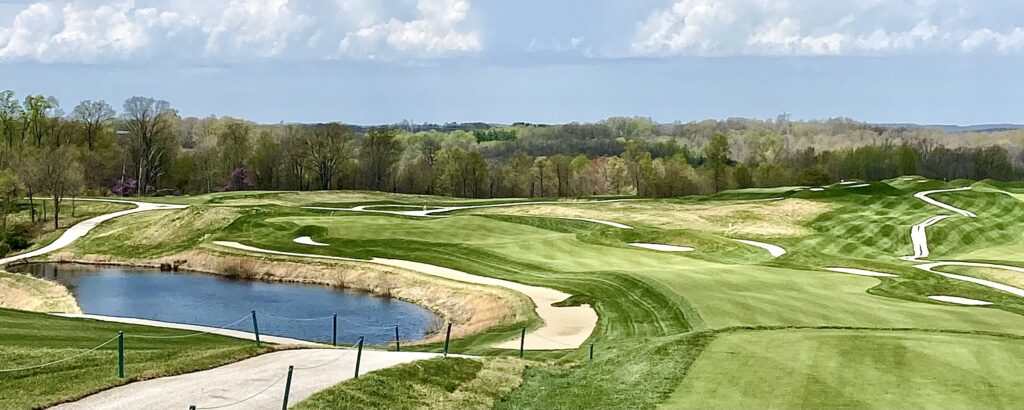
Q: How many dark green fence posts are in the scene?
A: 10